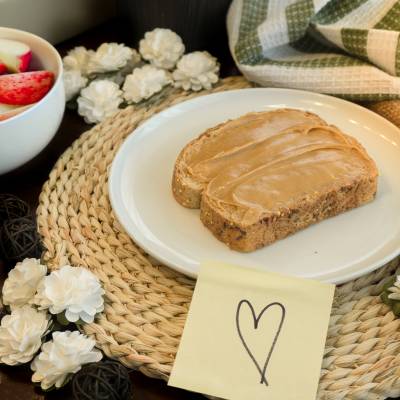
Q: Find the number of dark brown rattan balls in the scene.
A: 3